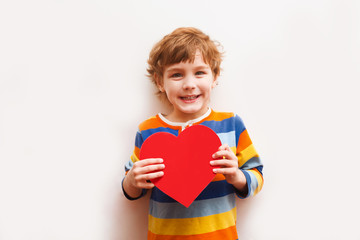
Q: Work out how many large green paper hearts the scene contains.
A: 0